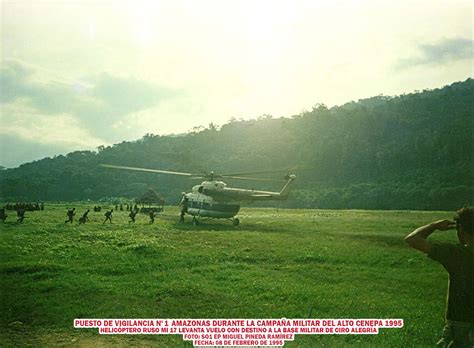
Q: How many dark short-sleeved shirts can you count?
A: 1